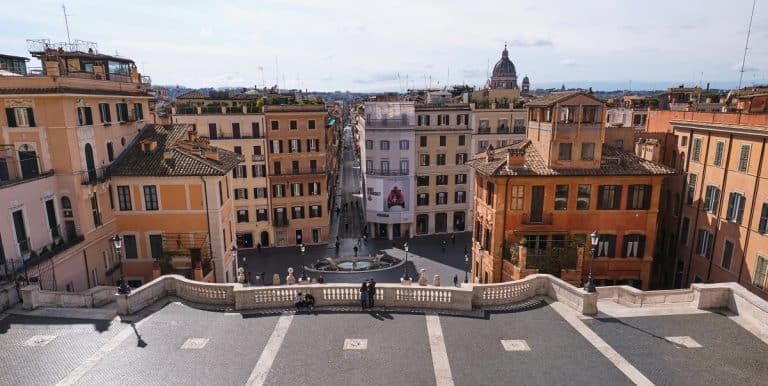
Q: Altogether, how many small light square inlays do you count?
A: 5